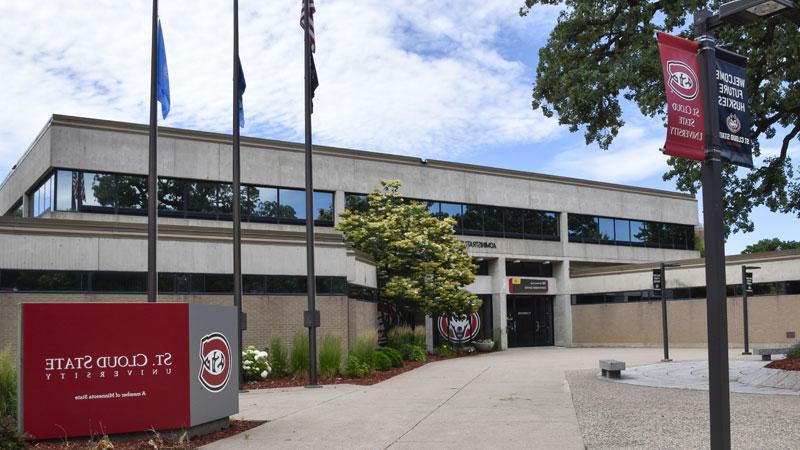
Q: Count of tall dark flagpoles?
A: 3